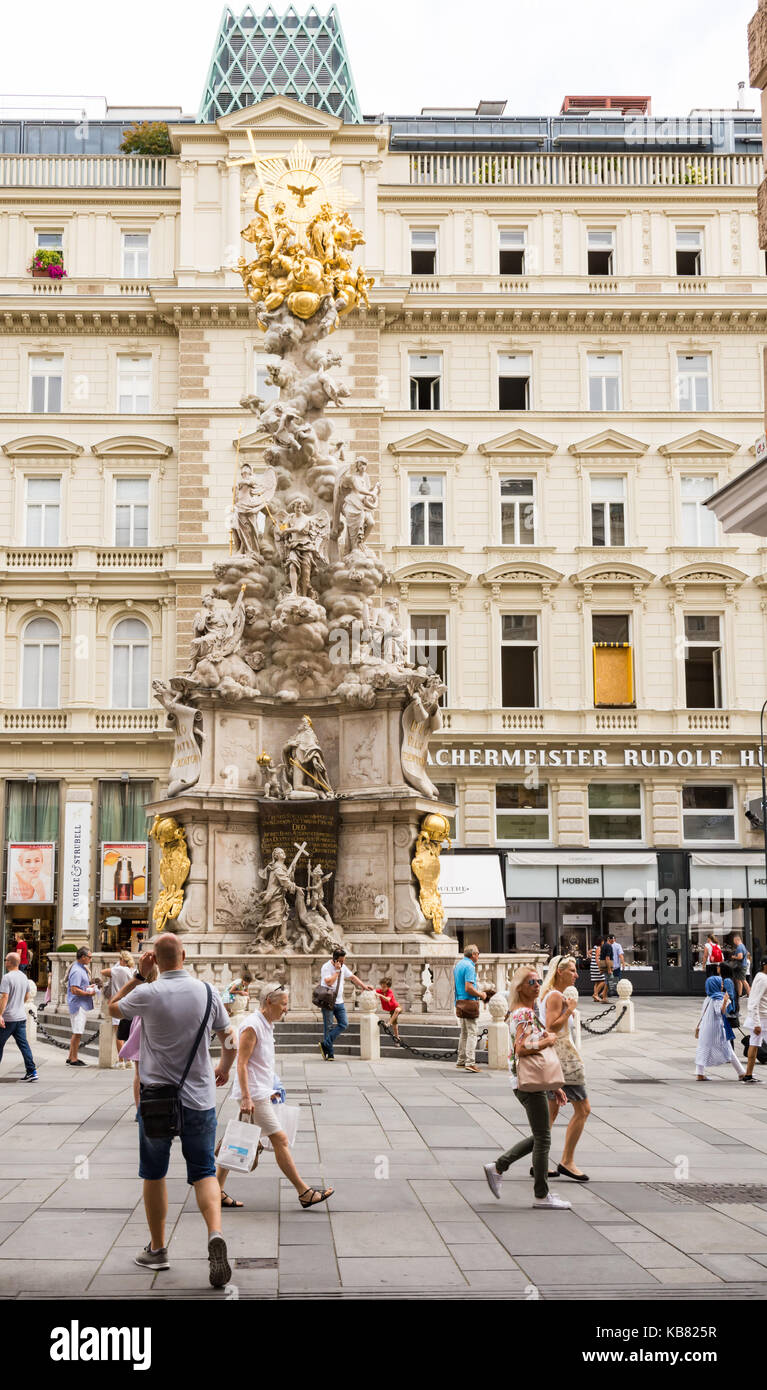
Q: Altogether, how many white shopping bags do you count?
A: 2